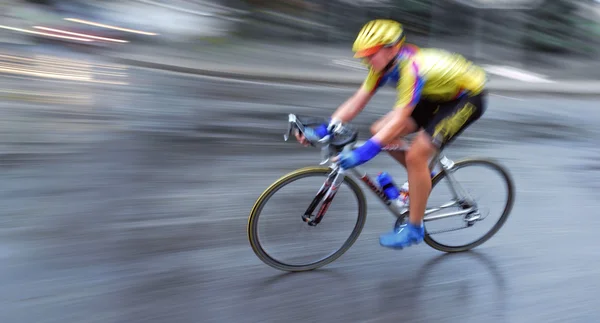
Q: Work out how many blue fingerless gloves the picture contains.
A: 2